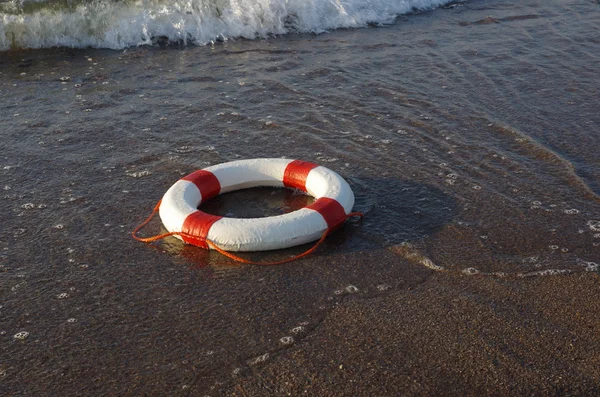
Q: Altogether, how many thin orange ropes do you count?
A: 1